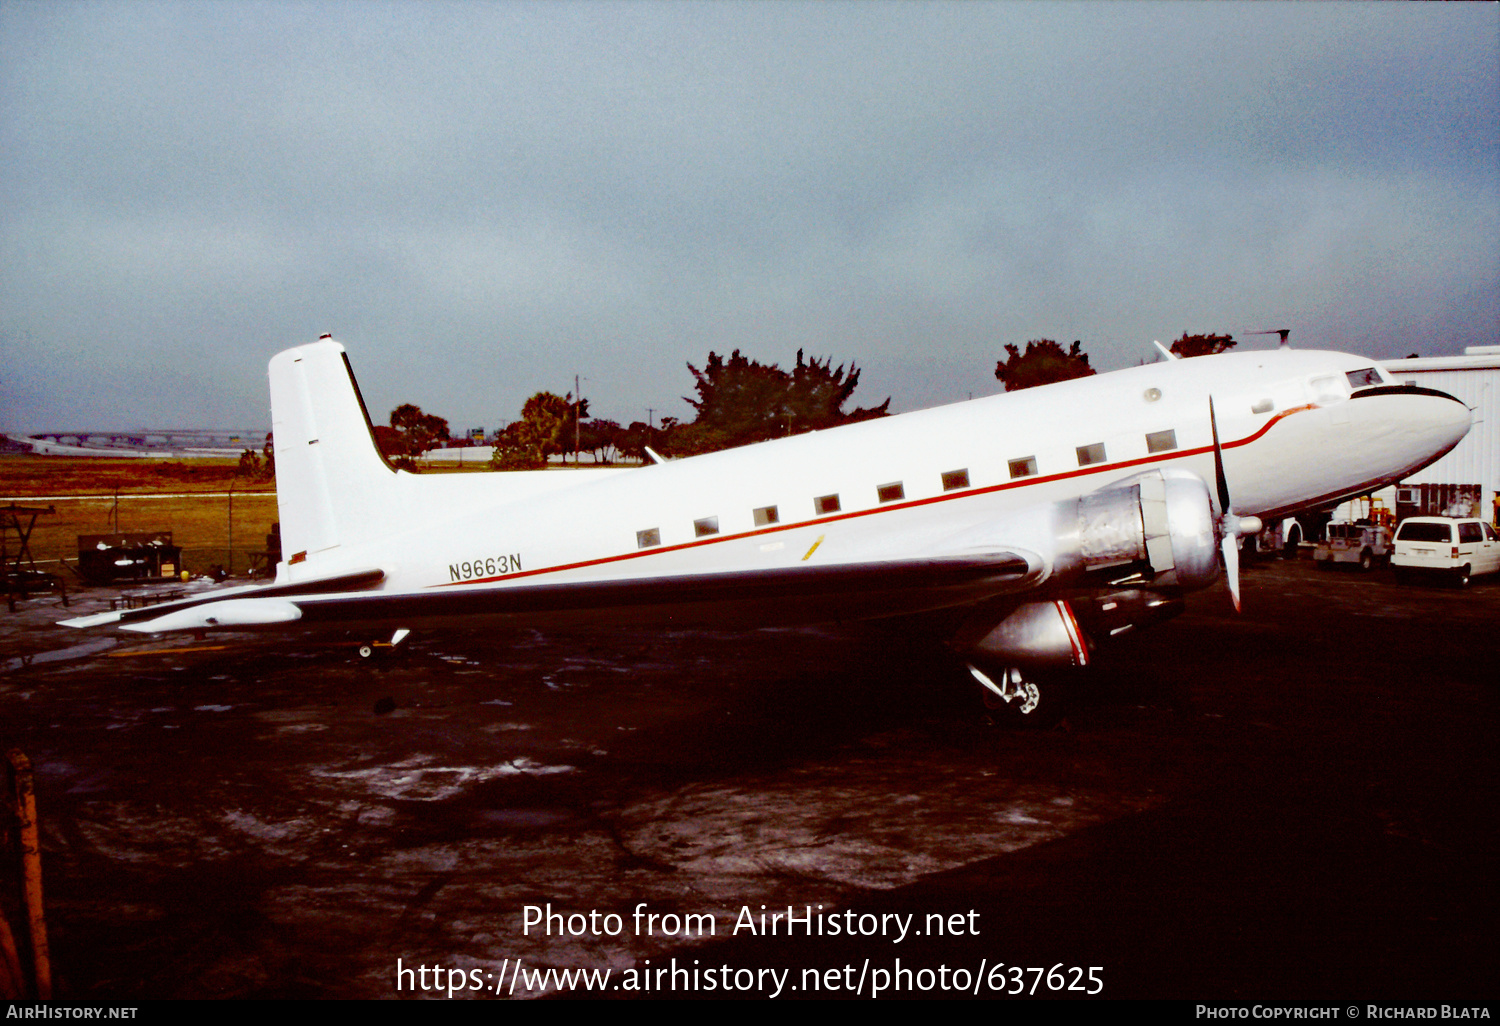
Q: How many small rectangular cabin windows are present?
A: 9